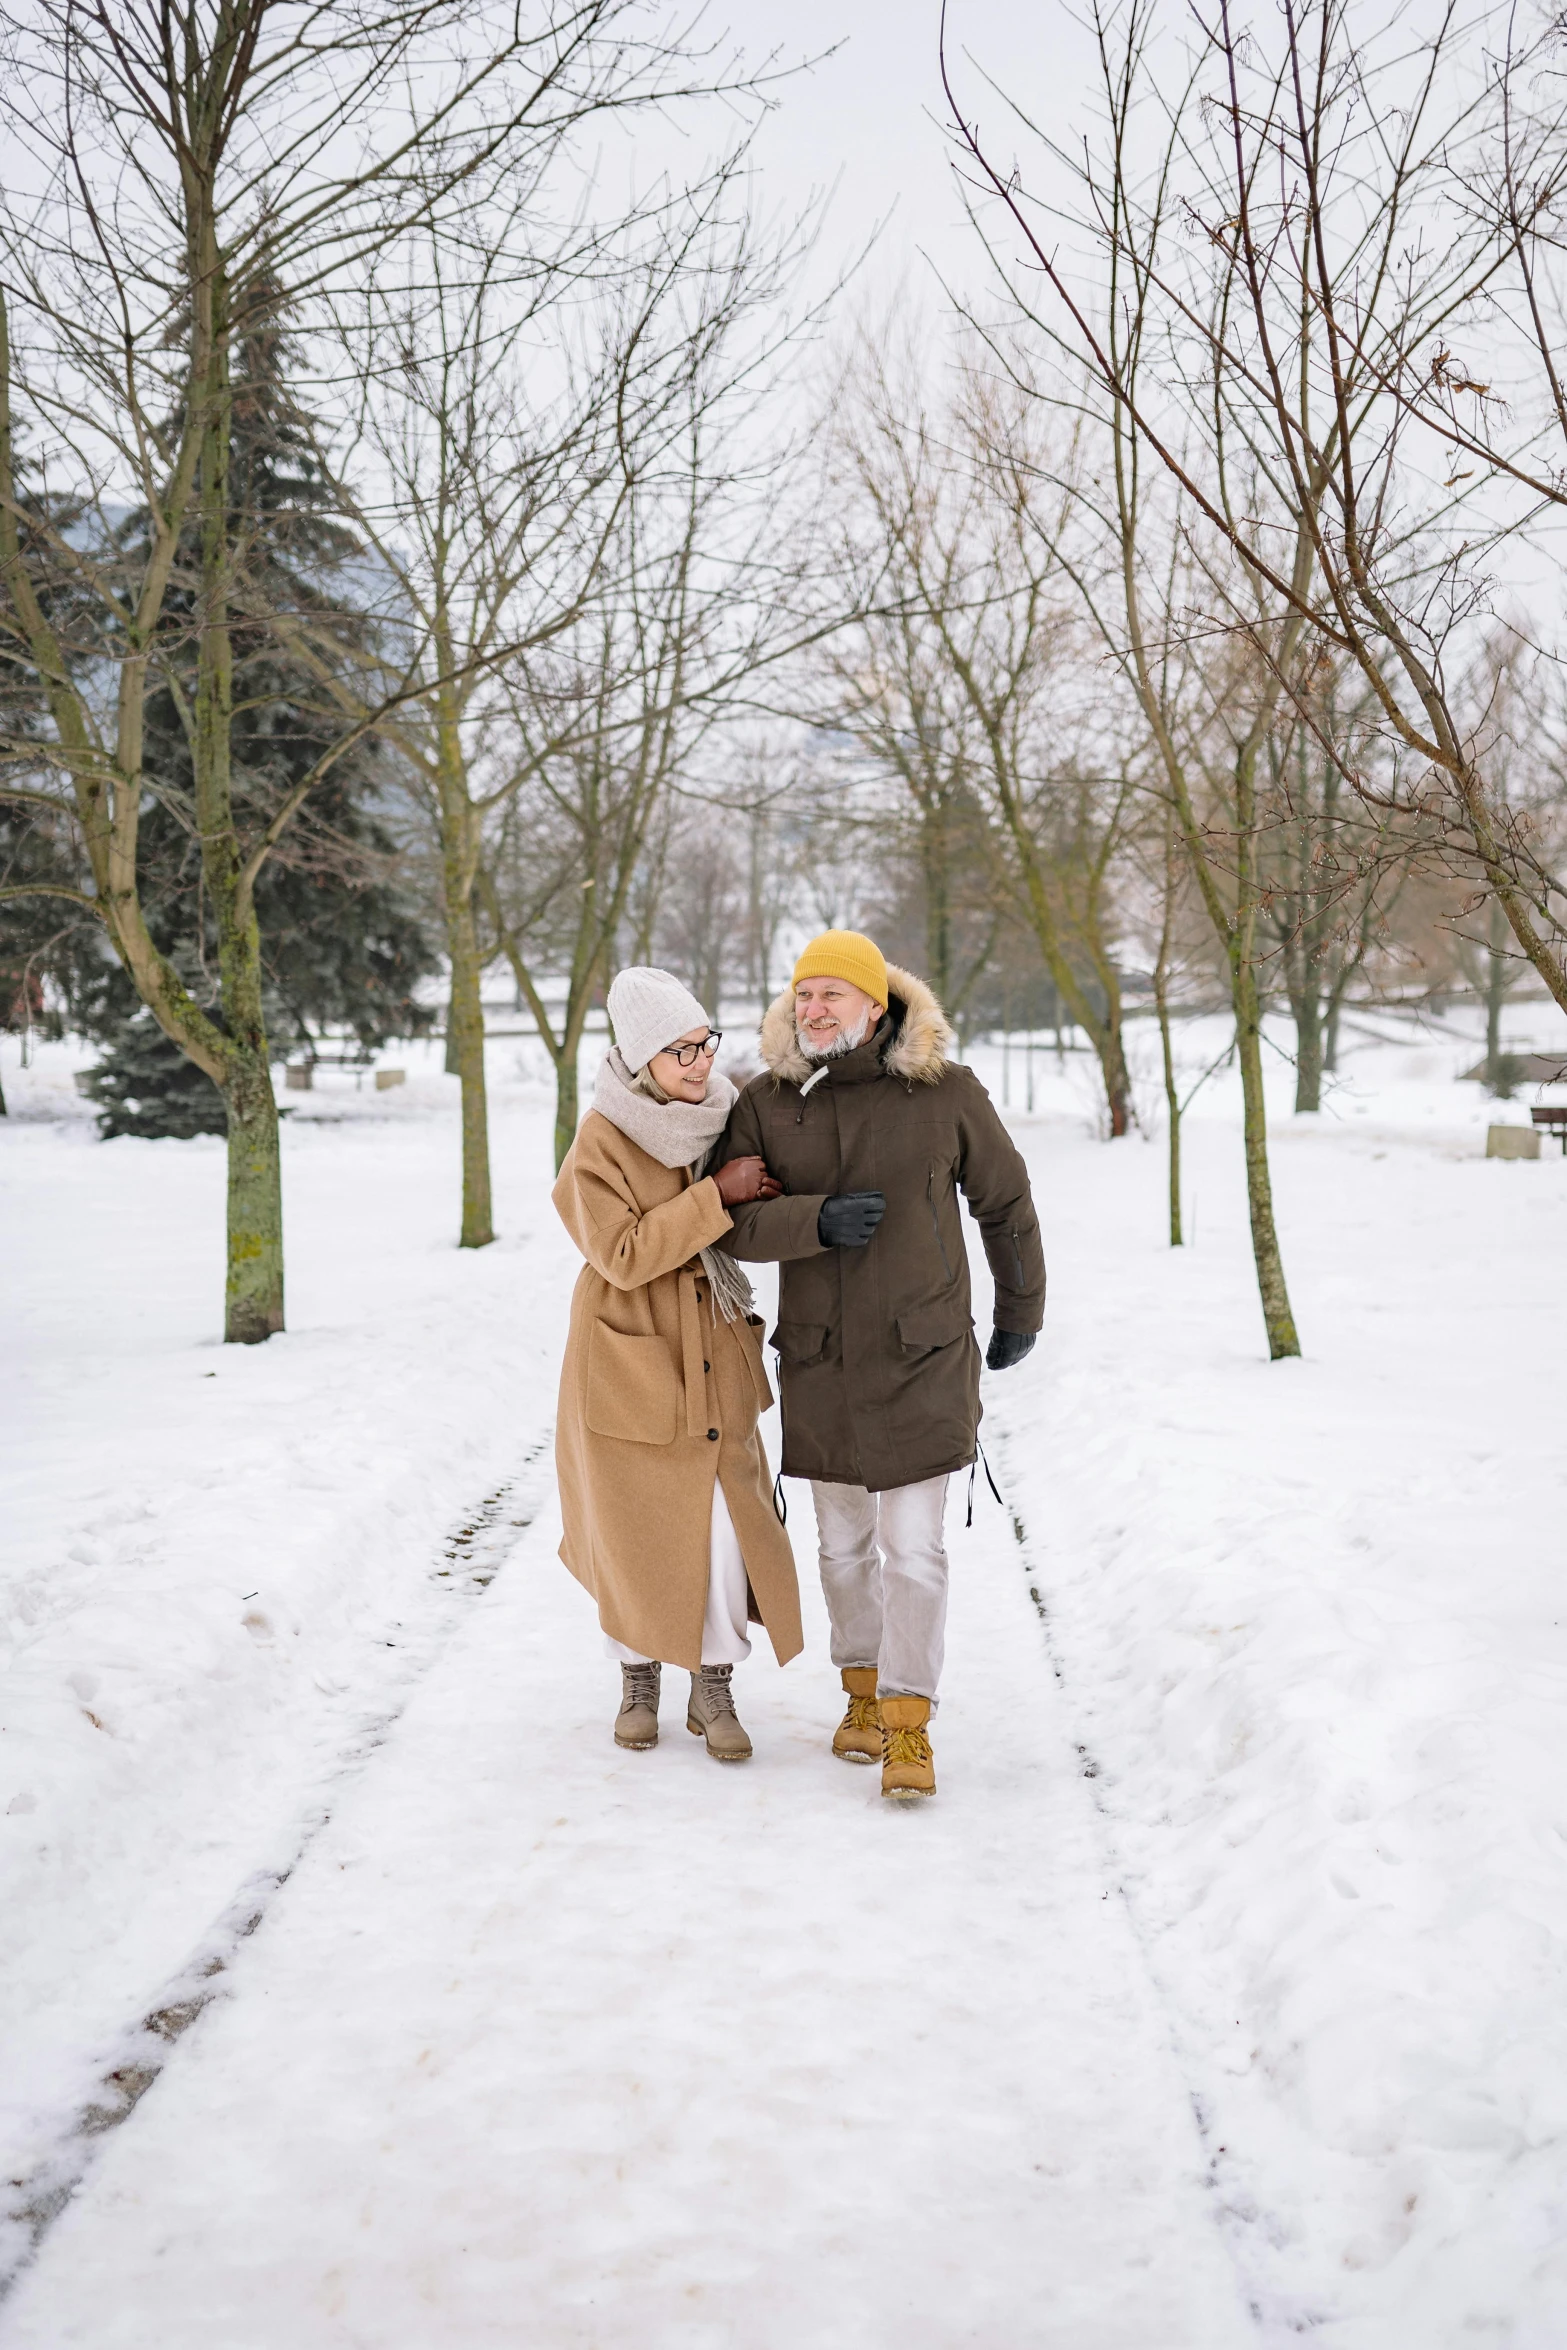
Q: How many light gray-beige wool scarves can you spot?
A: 1